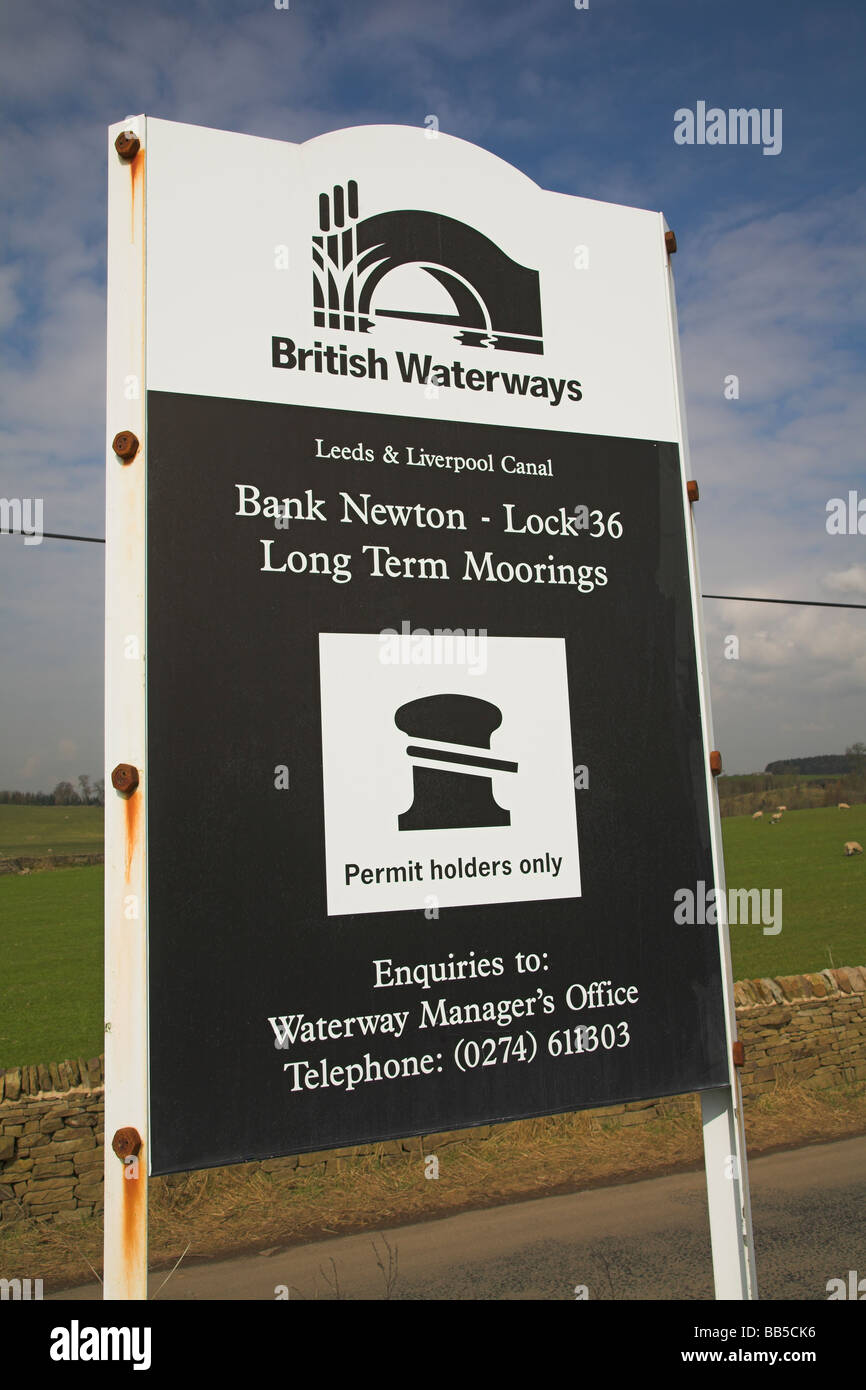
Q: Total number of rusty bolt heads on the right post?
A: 4